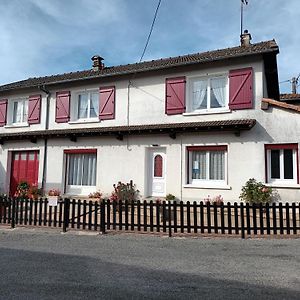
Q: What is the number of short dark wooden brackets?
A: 6